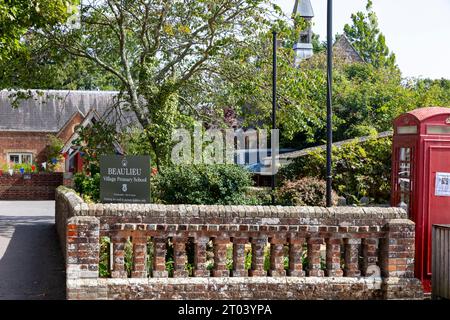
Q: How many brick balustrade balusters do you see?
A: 14